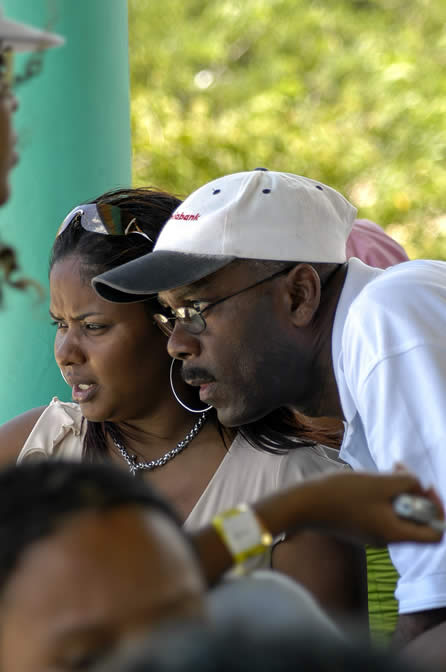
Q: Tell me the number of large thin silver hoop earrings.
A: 1